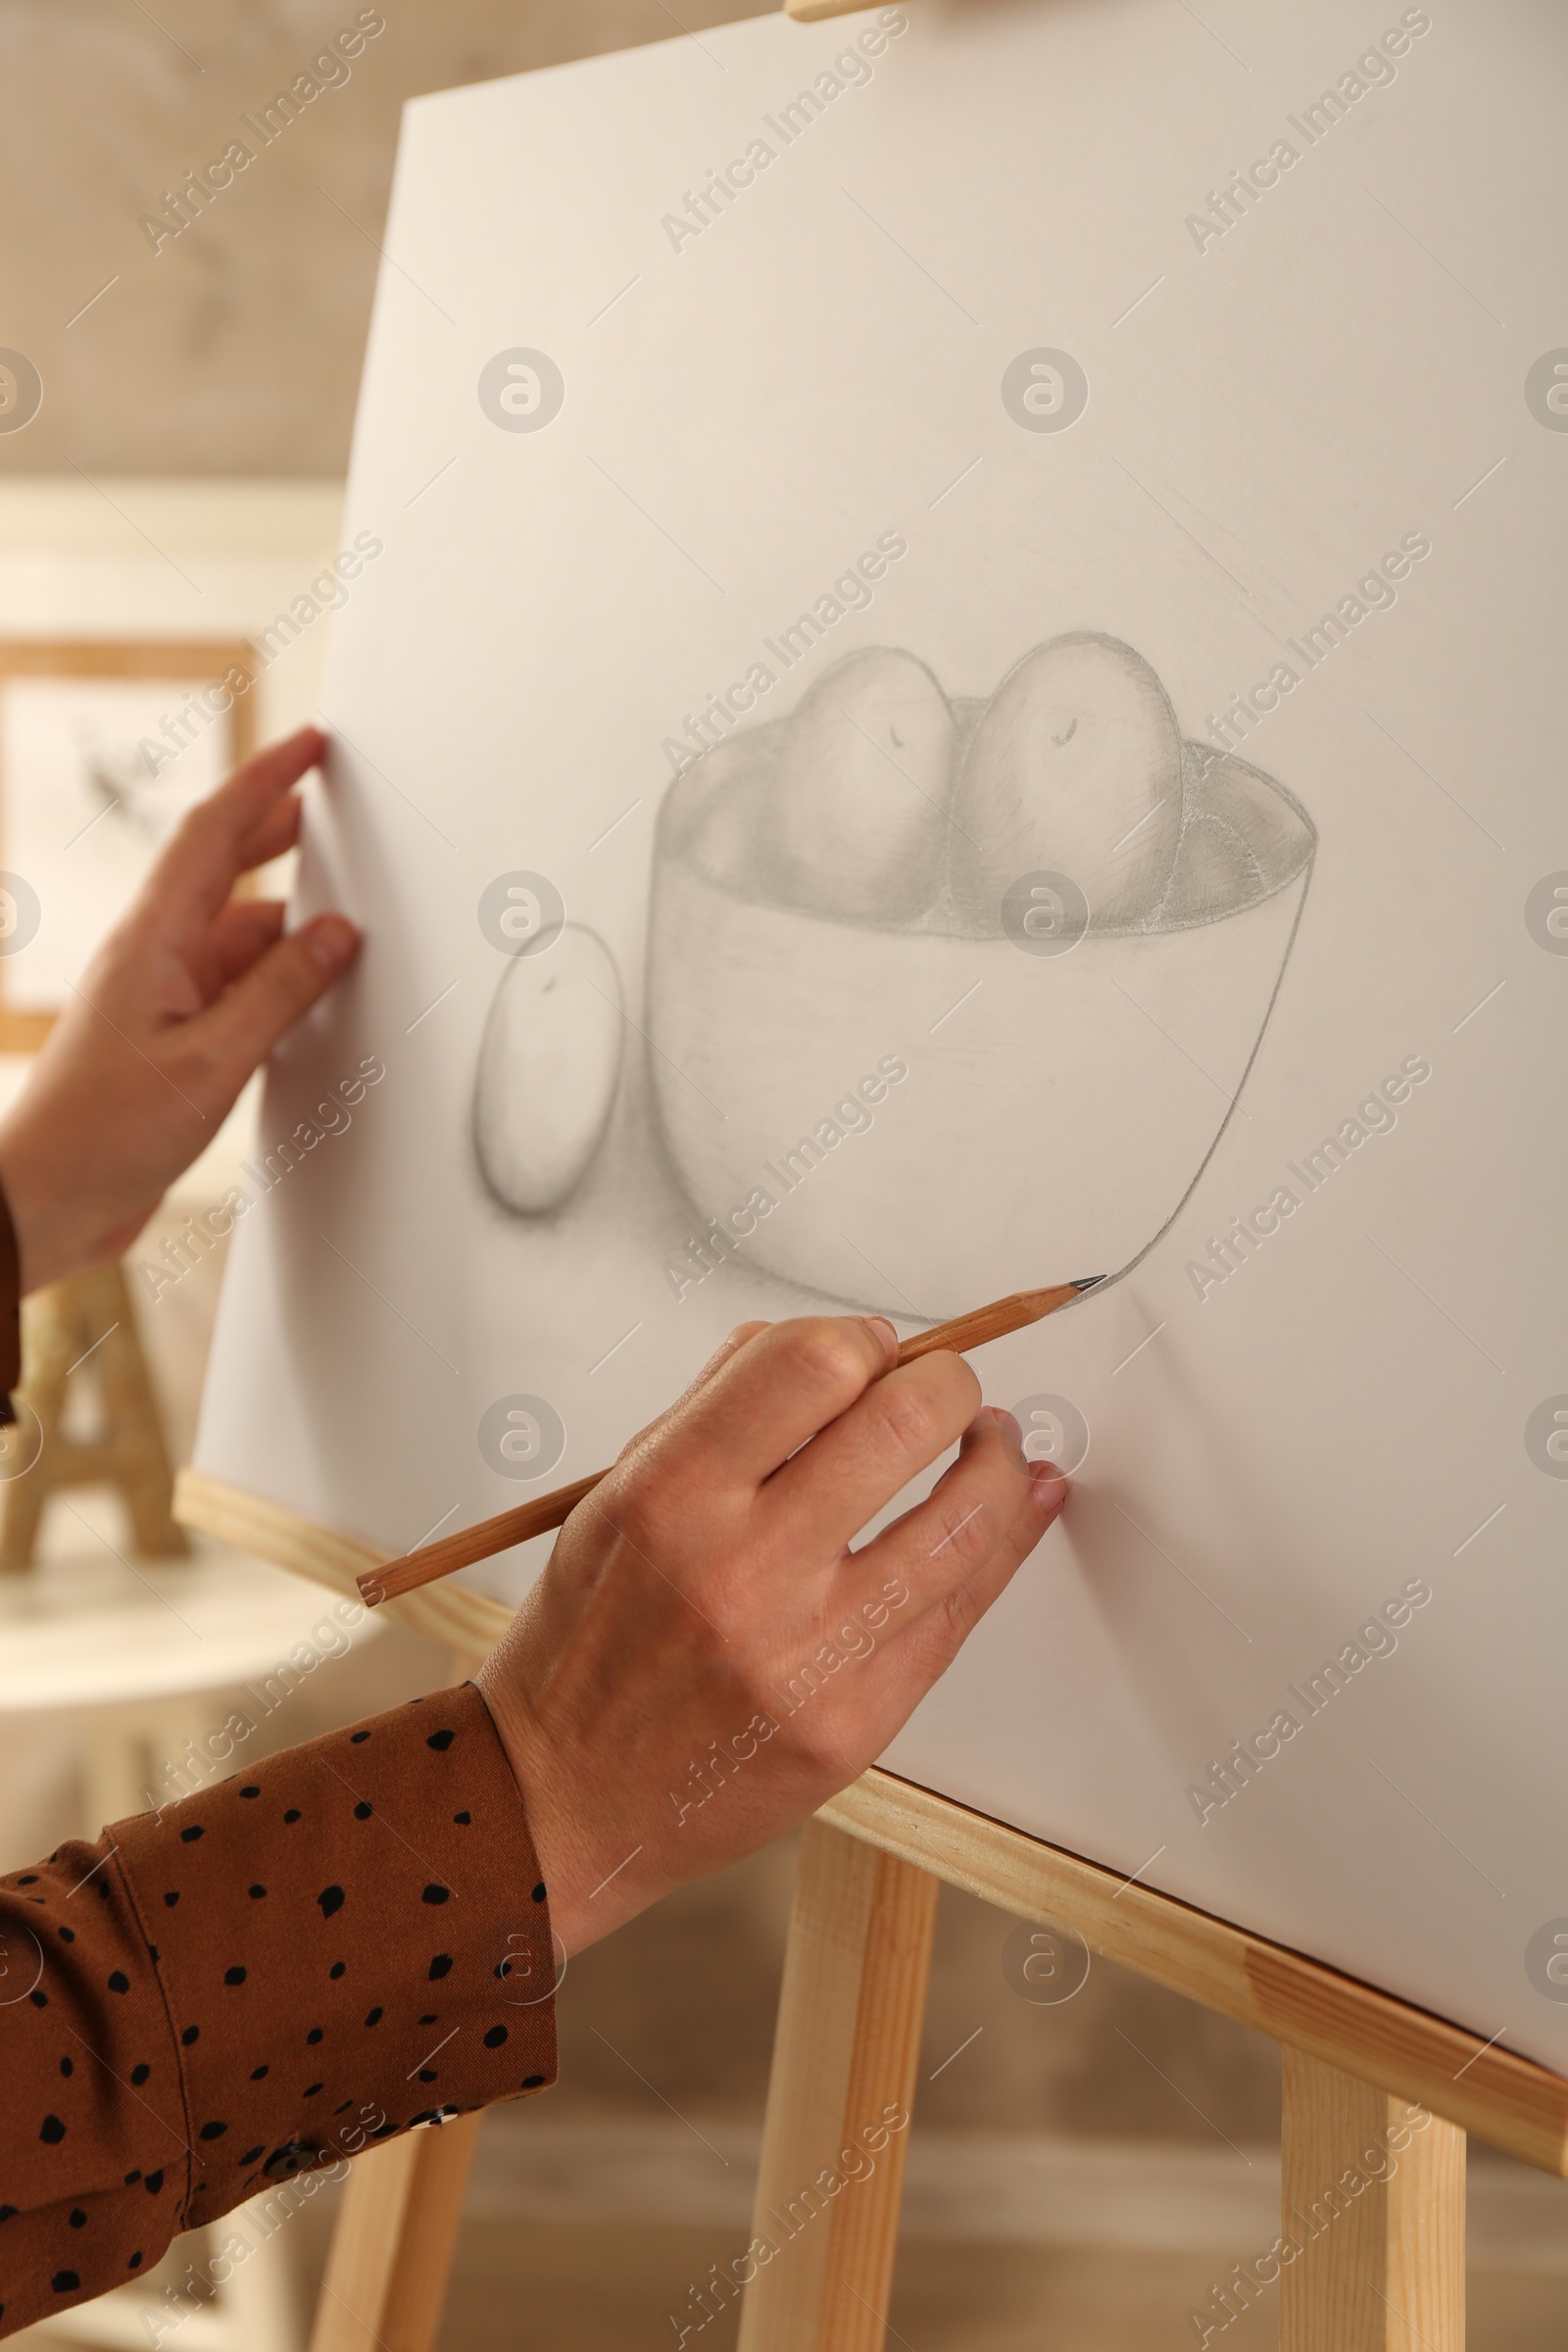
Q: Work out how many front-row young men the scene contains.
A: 0